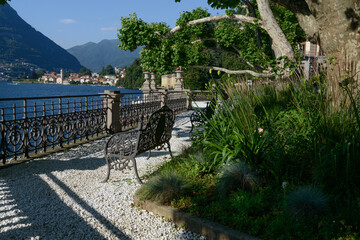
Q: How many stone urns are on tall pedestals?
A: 3